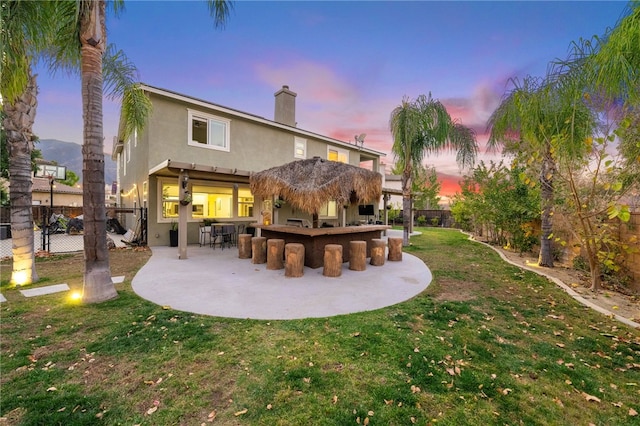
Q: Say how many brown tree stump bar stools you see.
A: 8